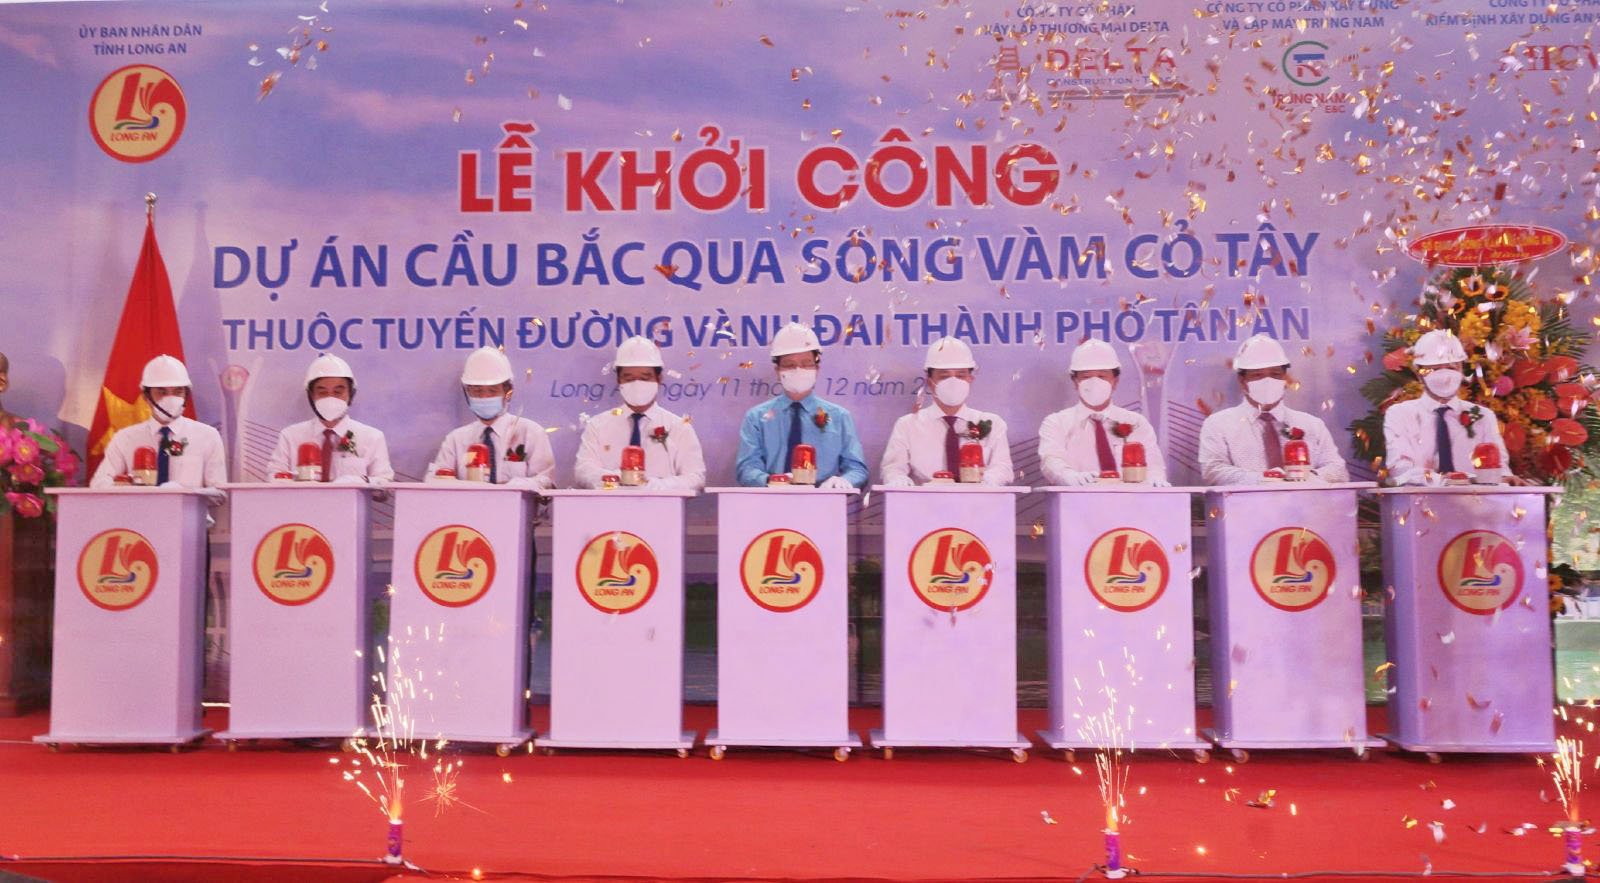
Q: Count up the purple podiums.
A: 9